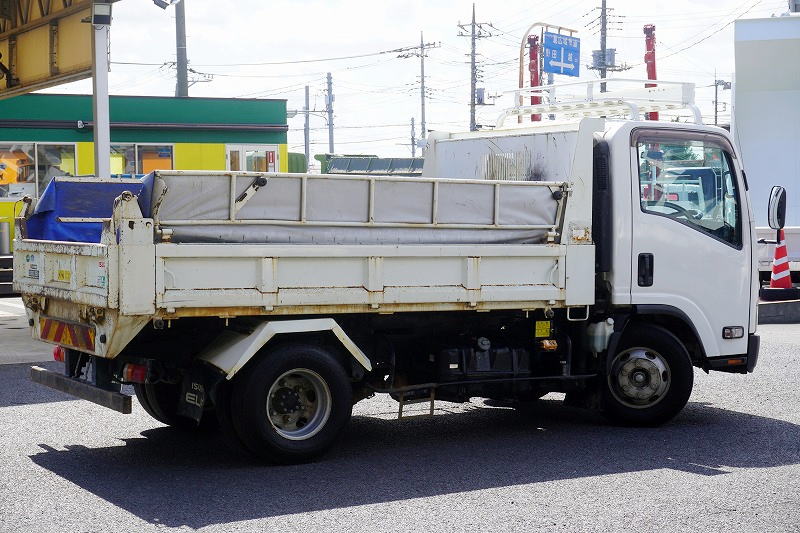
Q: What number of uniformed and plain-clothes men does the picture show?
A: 0